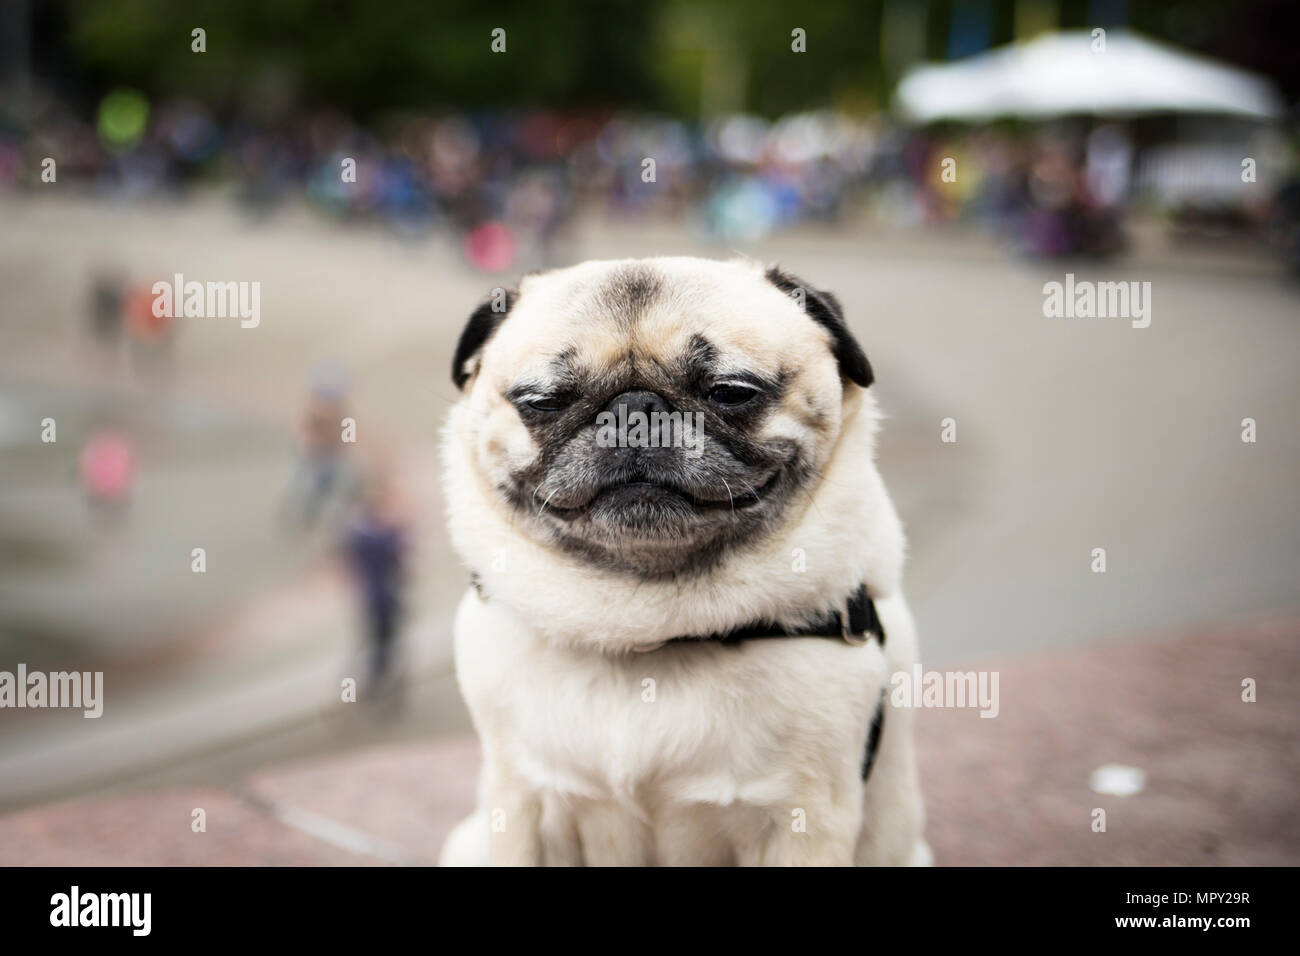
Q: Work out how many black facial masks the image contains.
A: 1